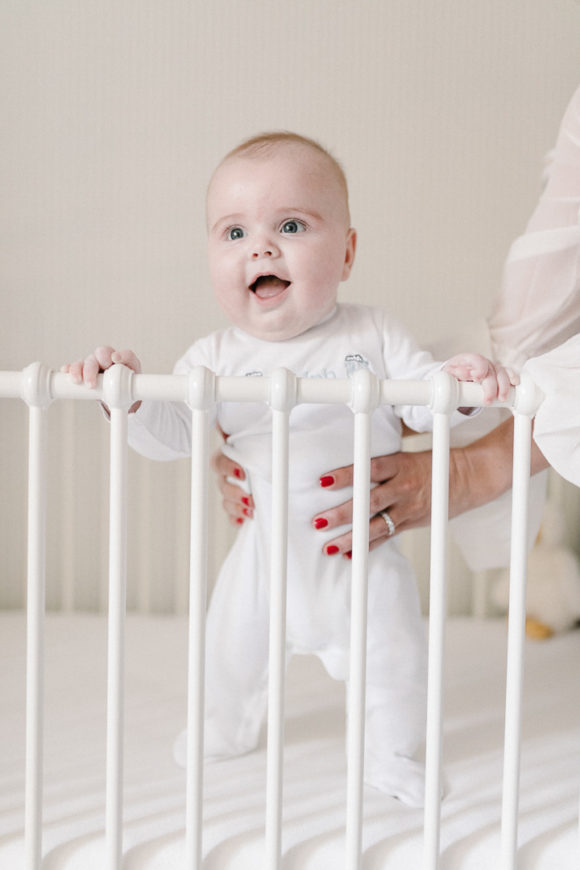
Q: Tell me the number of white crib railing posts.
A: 7